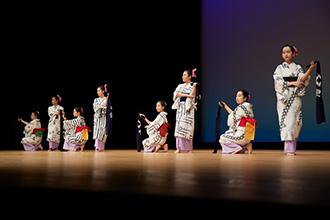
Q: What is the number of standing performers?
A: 4